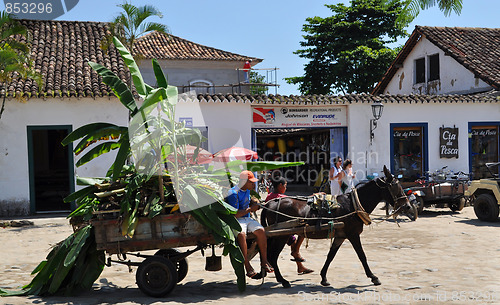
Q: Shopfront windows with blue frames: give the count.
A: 2